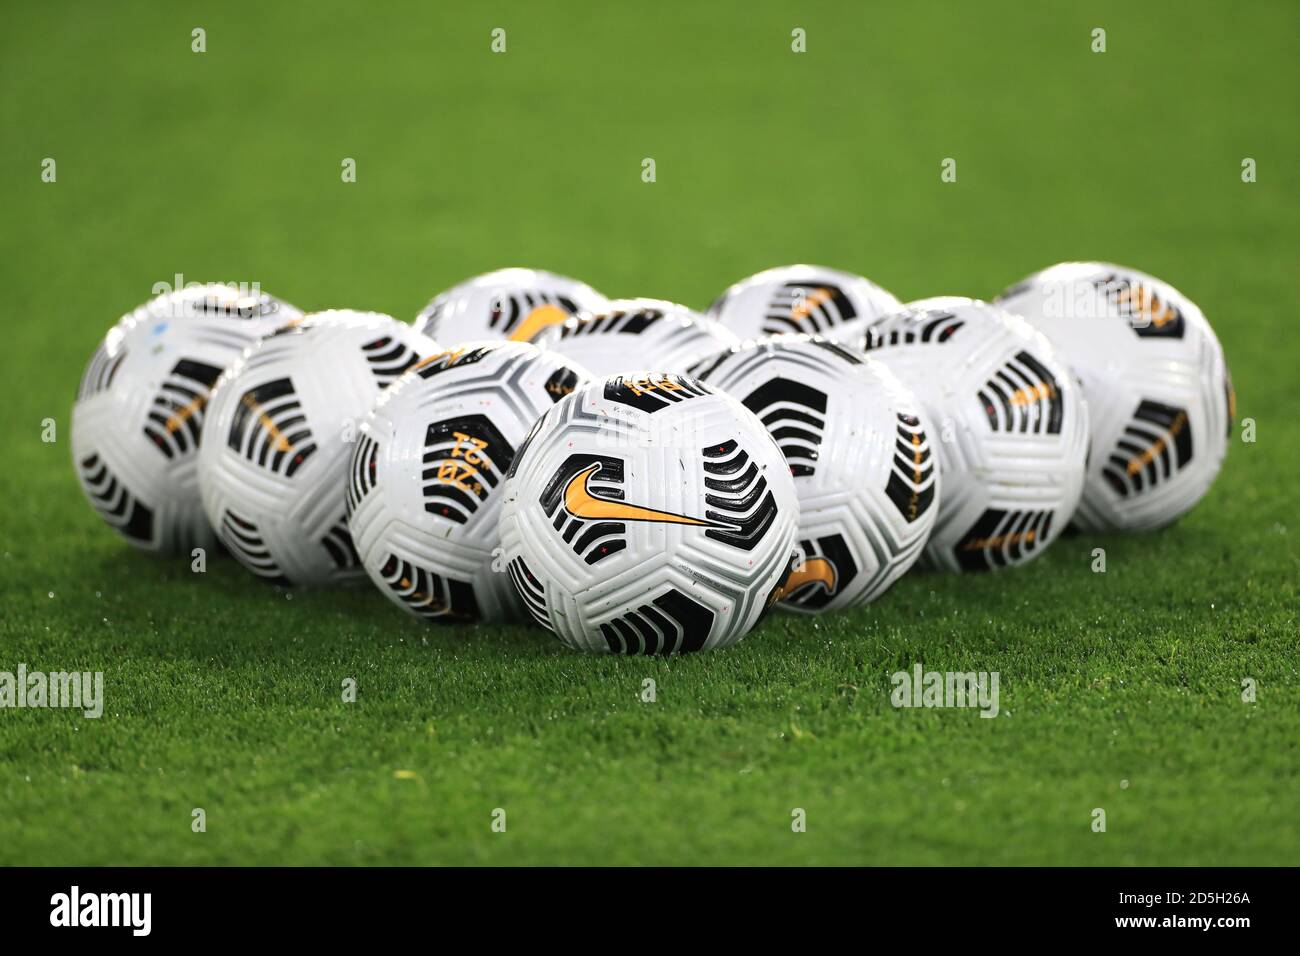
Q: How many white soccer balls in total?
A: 10